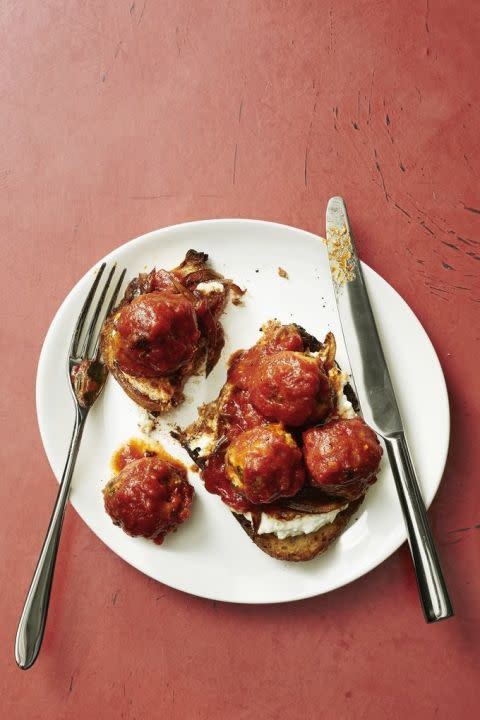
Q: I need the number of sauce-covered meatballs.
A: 5